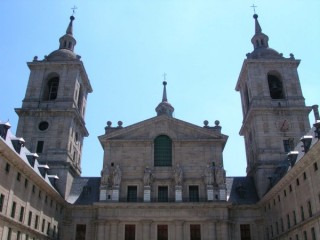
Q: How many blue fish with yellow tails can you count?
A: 0